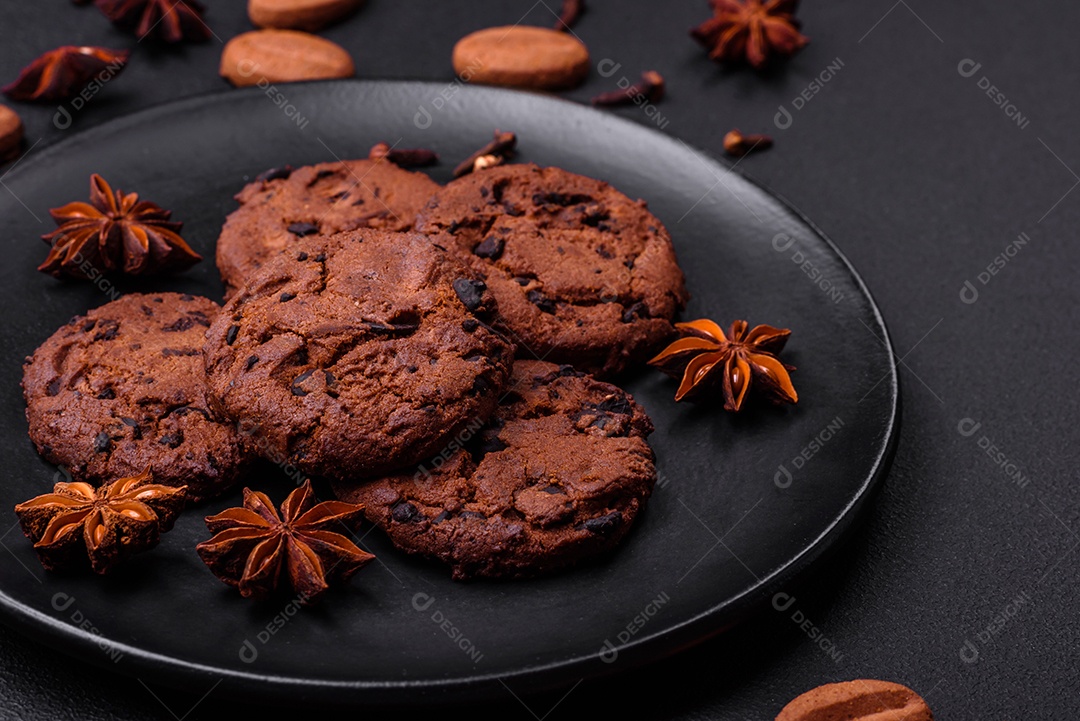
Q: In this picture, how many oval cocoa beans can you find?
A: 5